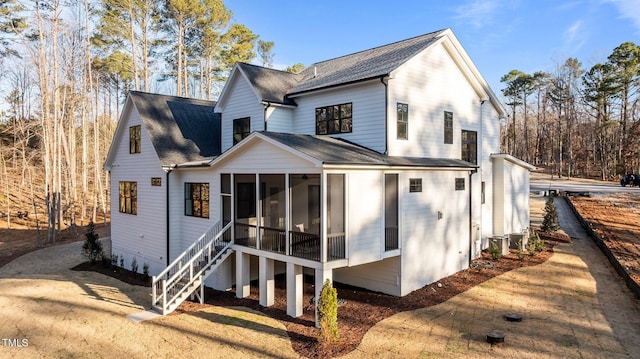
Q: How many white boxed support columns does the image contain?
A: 4